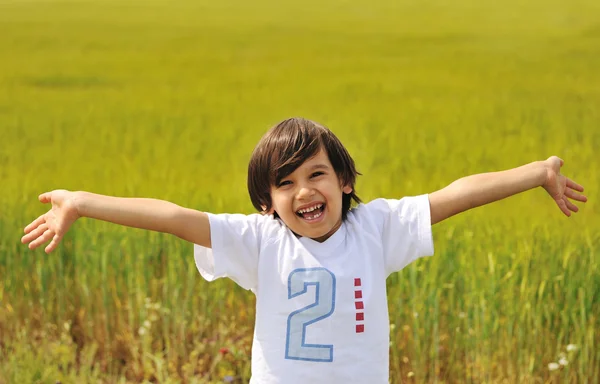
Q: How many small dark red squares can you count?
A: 5